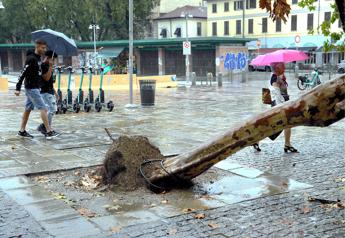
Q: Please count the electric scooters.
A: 5